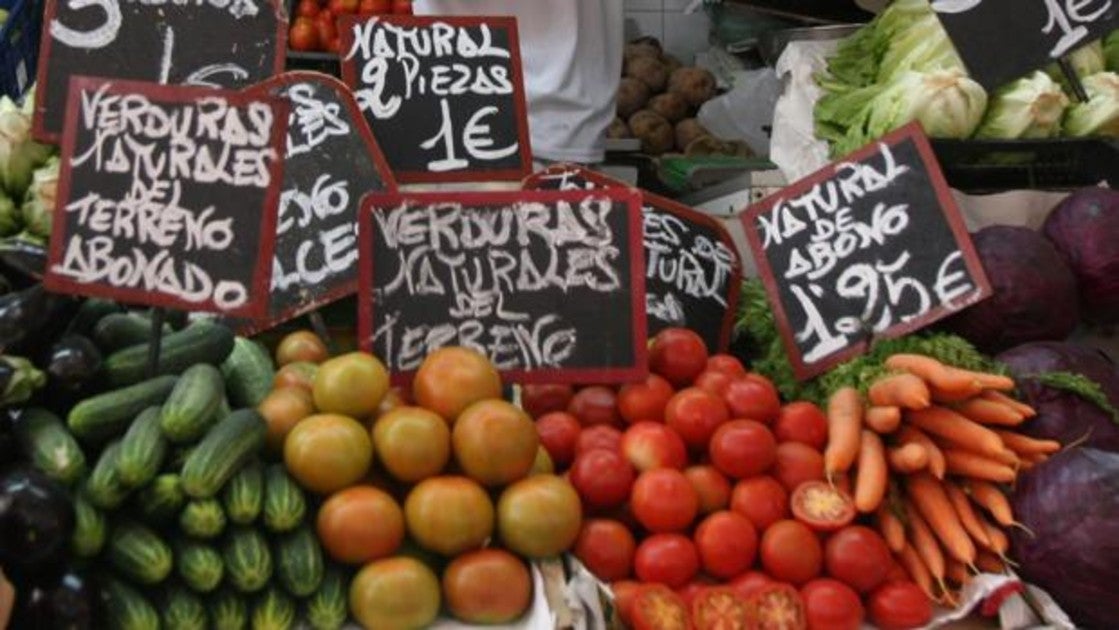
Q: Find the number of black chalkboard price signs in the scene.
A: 8